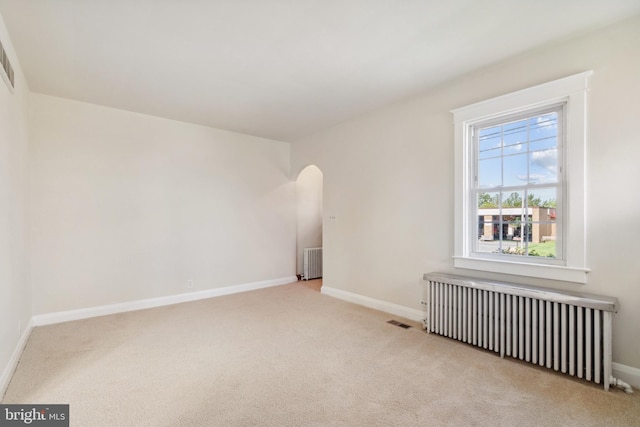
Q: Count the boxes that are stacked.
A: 0